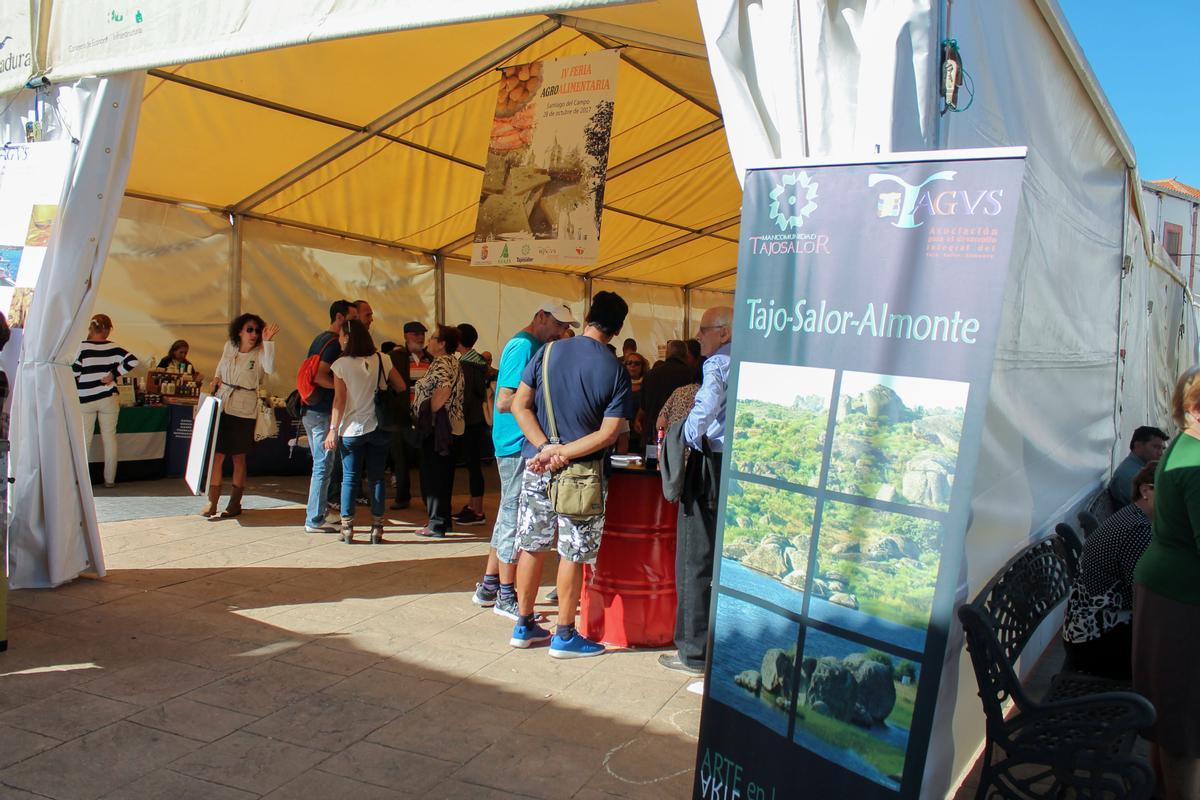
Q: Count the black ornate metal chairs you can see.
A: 2